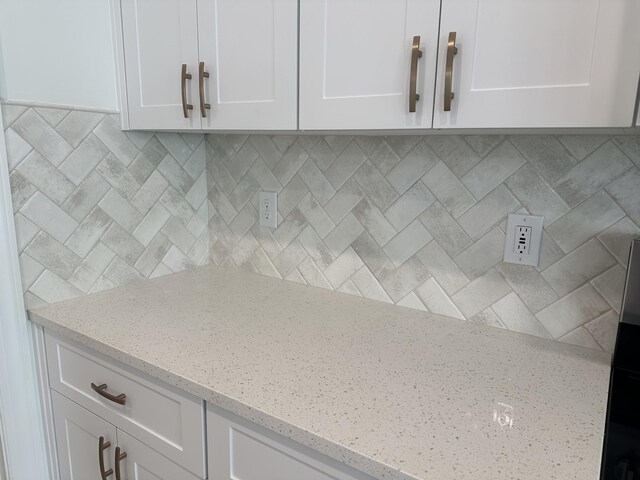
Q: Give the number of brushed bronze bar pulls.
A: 7